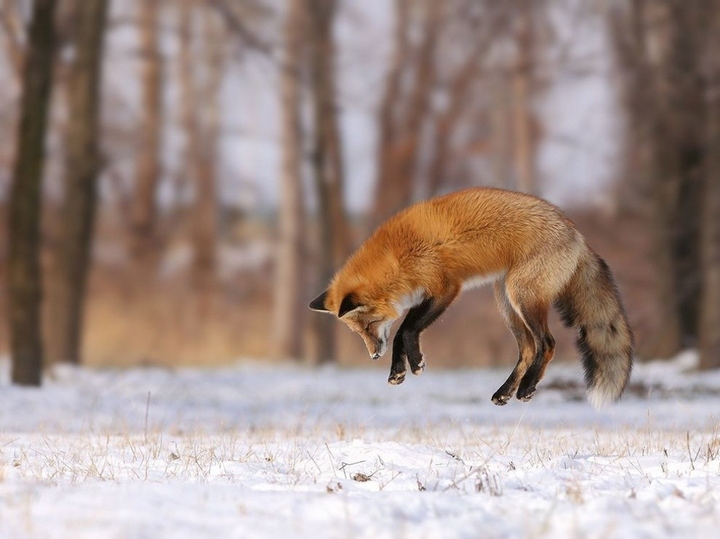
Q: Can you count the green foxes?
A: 0